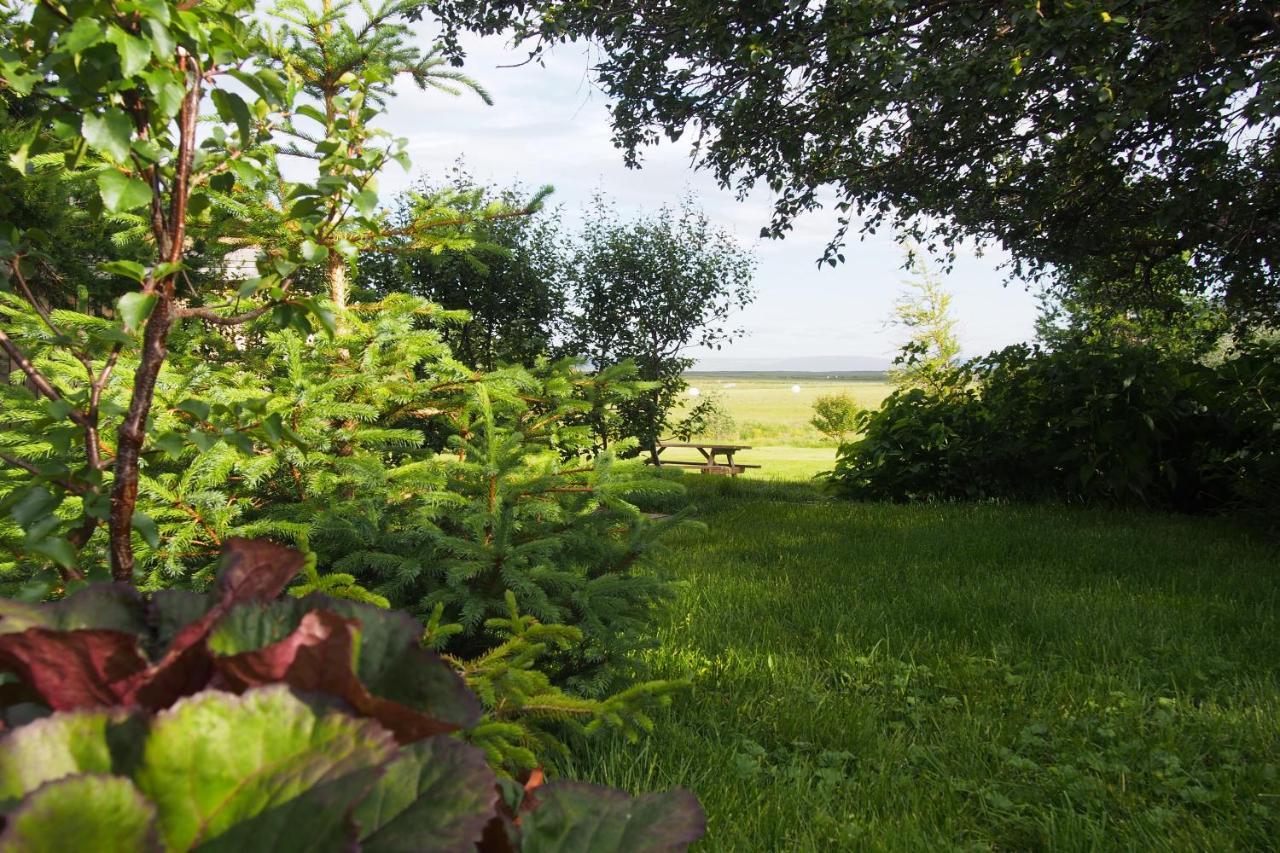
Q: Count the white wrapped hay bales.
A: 2